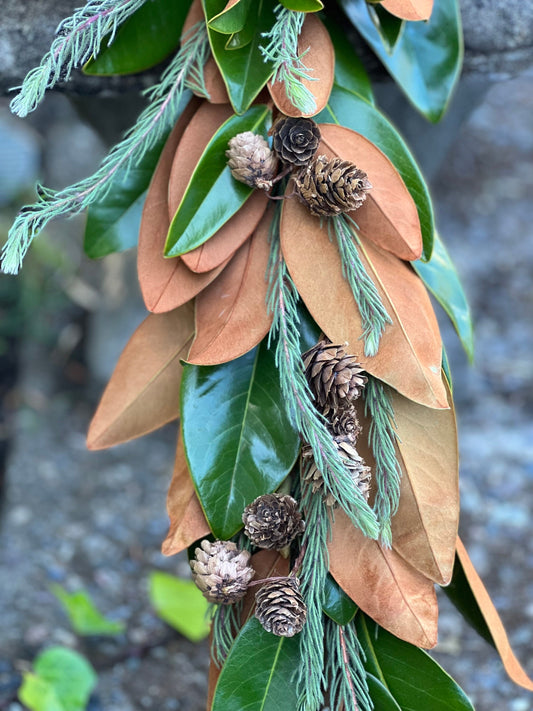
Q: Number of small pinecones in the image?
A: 9